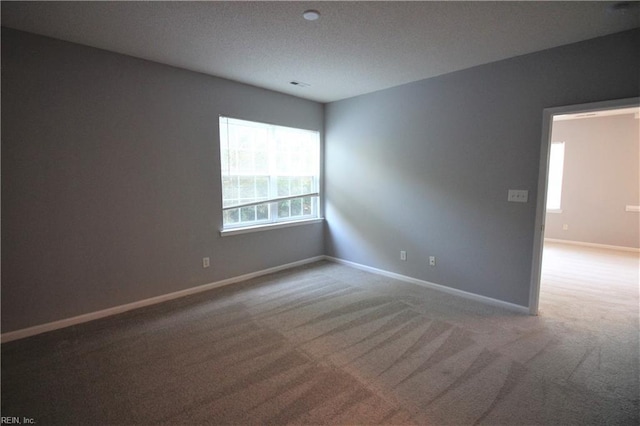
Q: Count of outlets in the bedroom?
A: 3